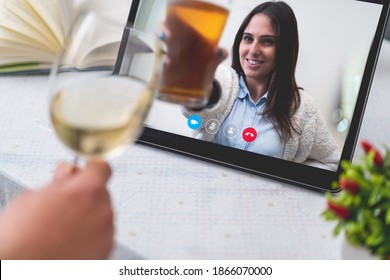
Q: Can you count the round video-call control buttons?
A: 4